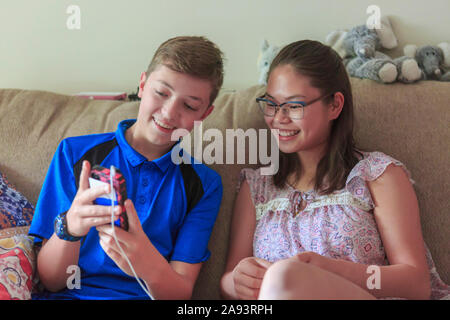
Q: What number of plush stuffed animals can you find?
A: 3